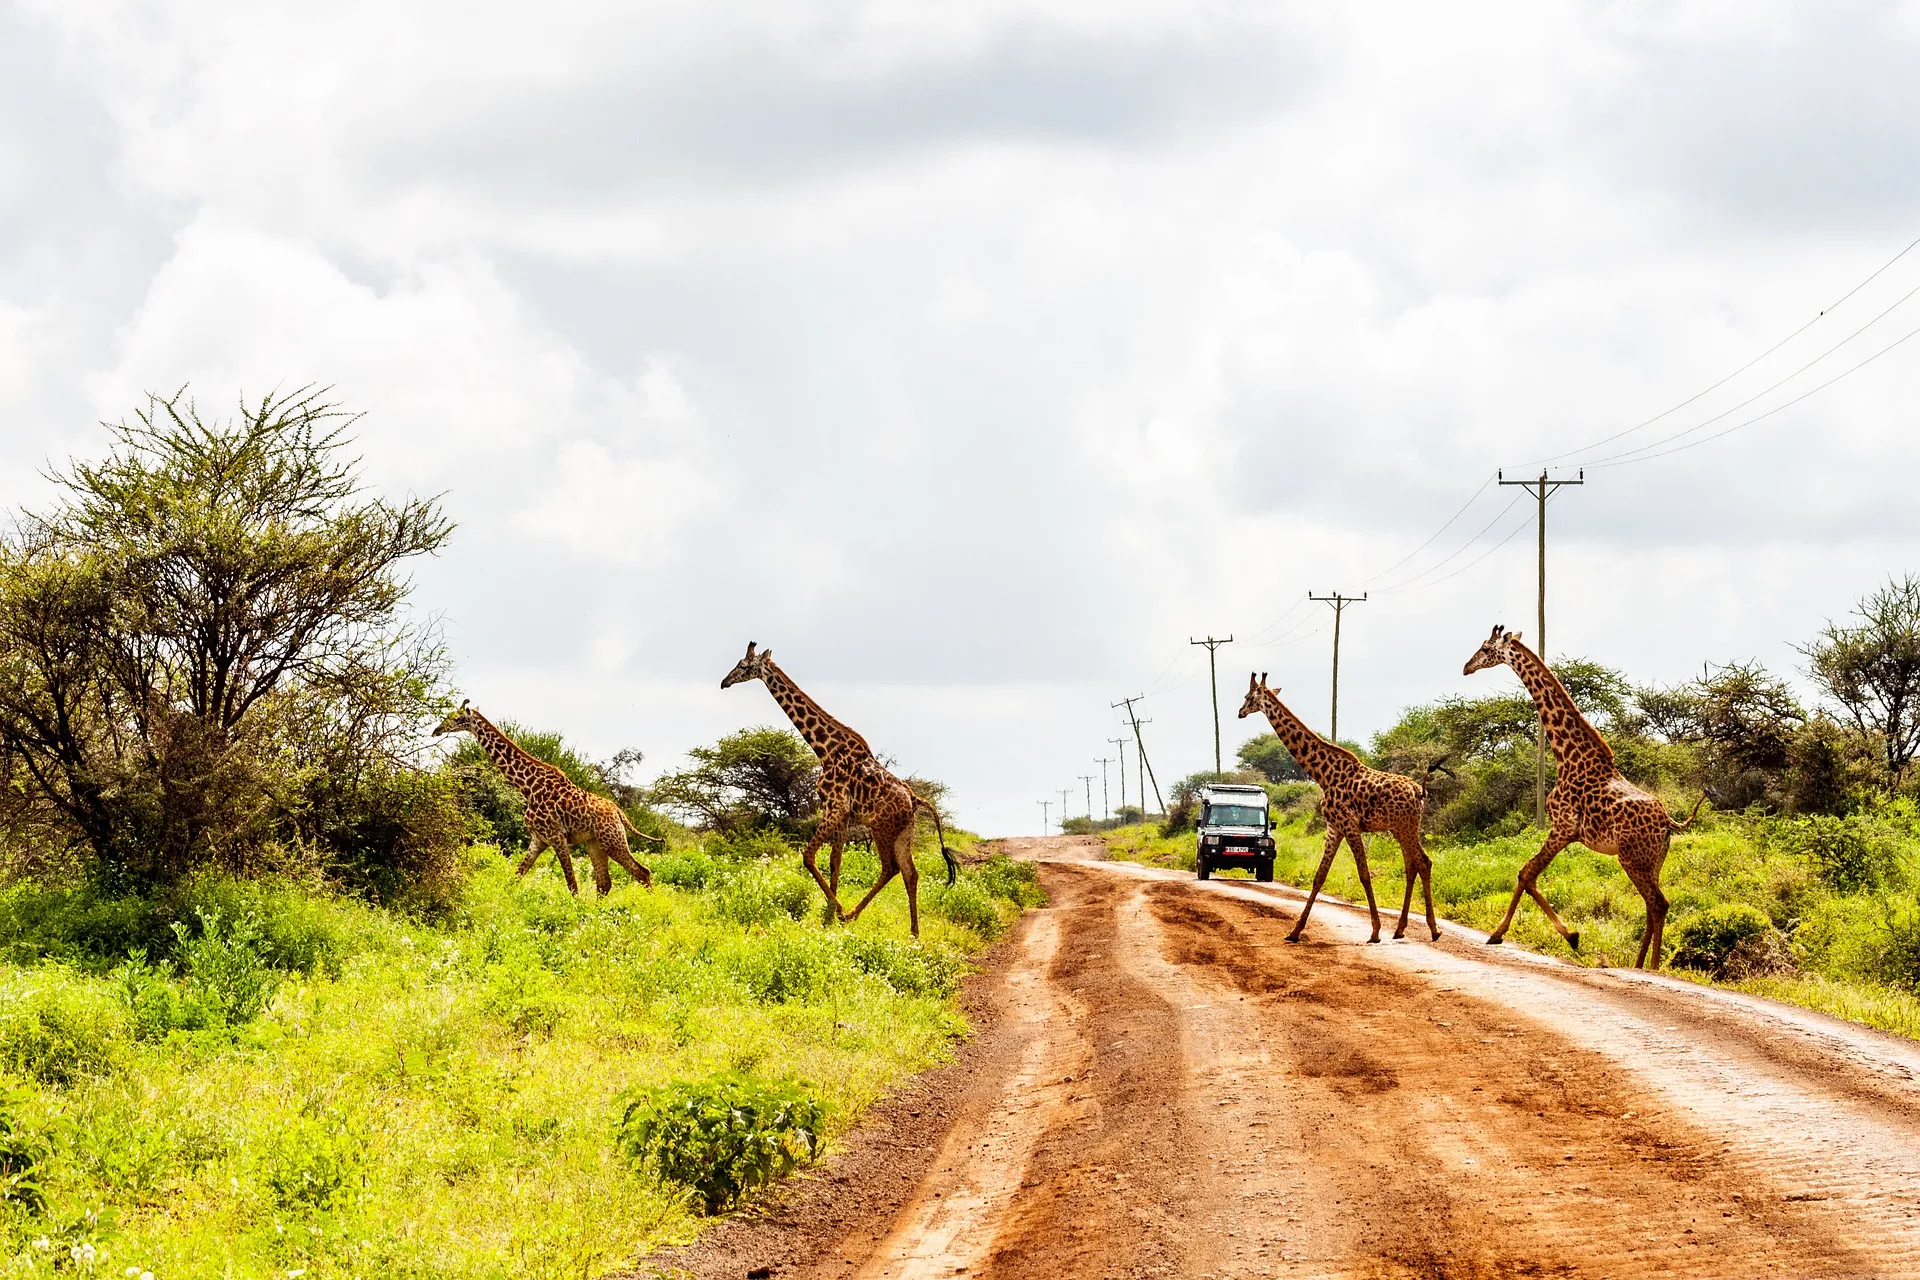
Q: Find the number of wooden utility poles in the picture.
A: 10